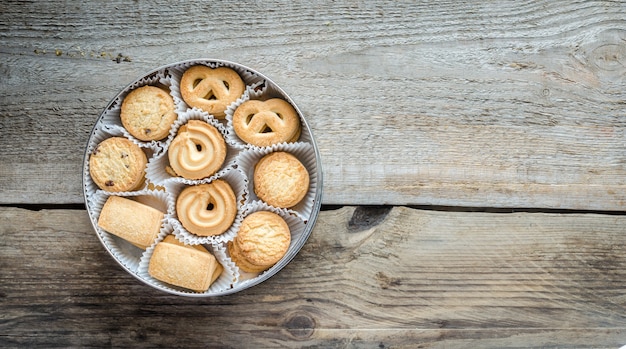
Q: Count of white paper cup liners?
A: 10